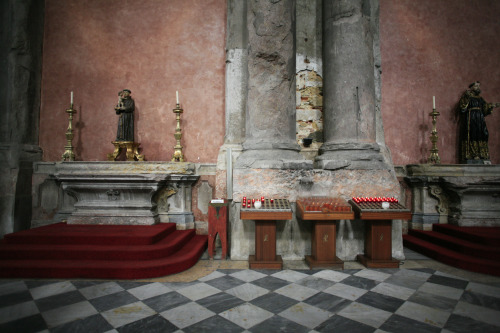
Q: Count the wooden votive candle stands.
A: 3